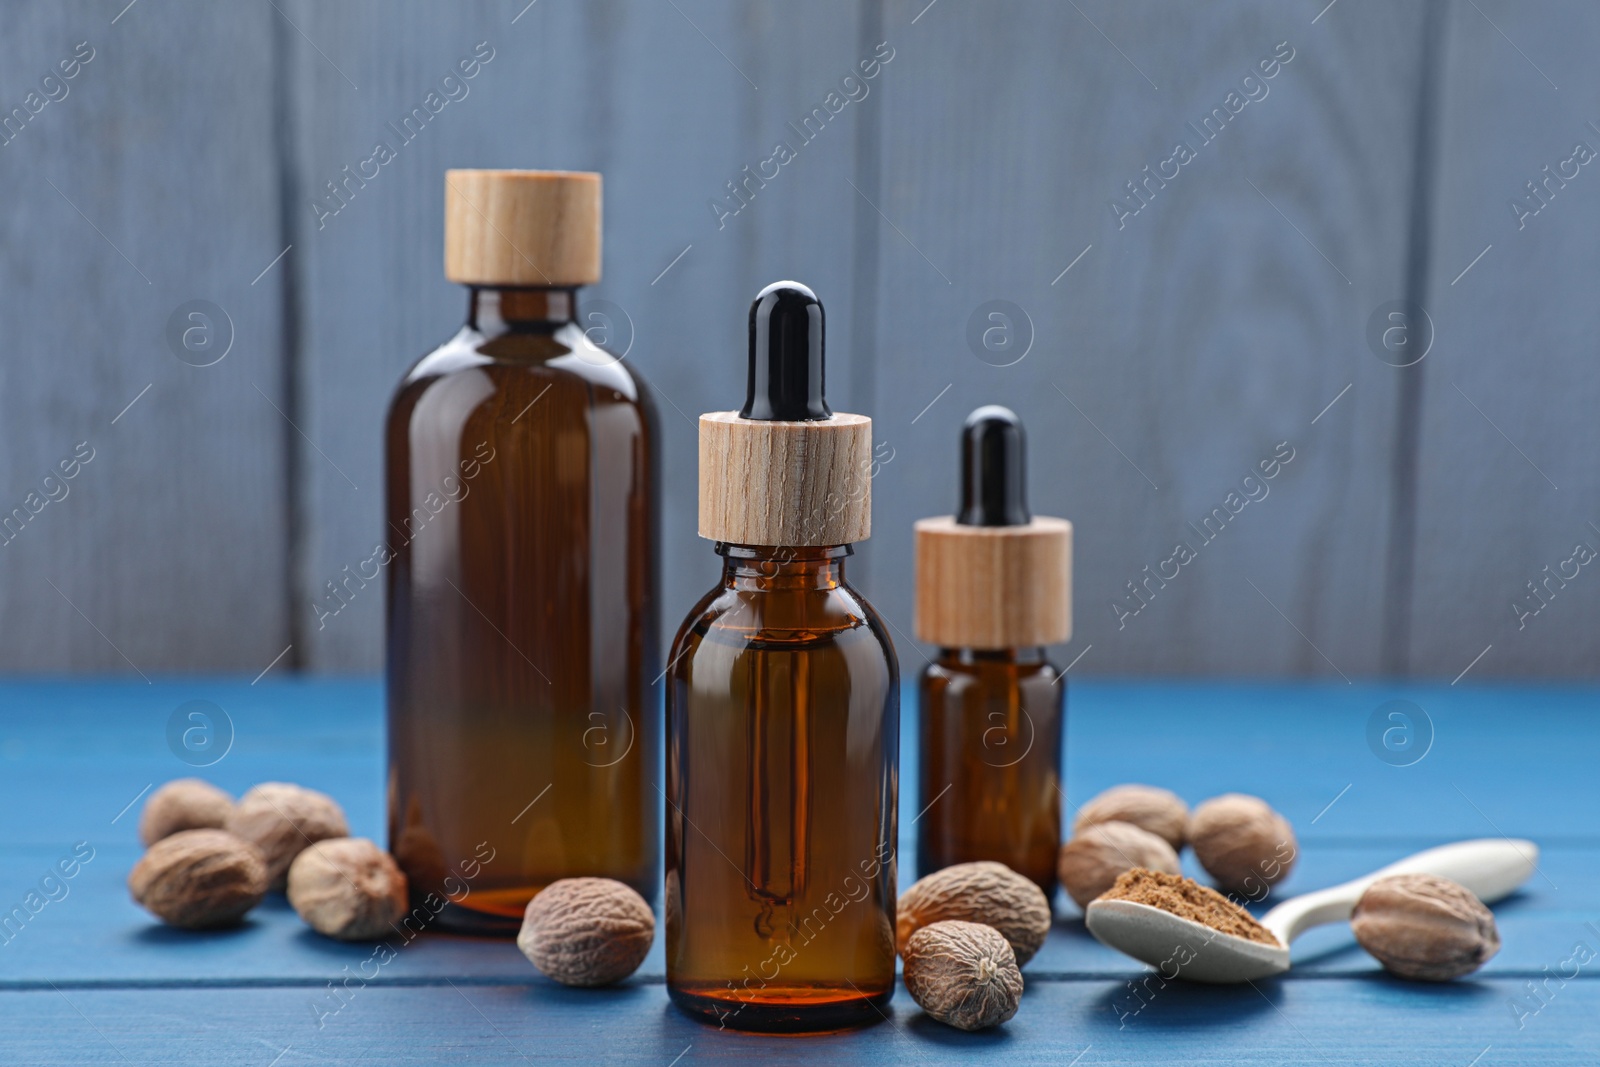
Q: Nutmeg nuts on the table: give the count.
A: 11